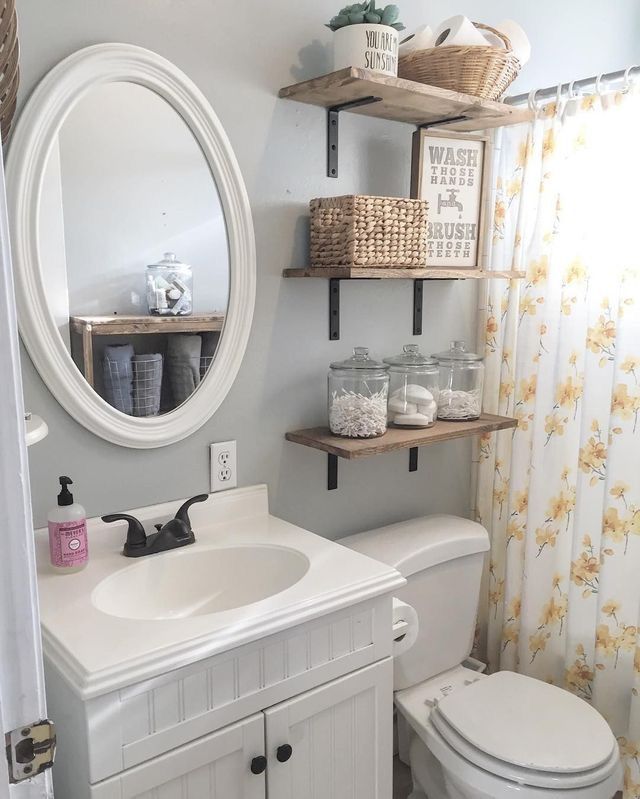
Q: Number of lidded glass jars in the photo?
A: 4